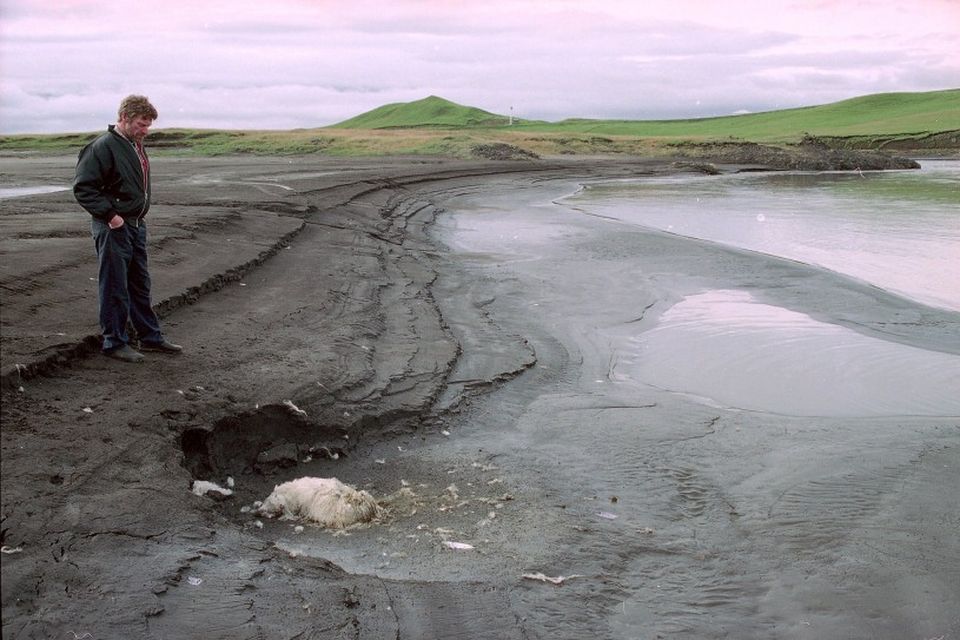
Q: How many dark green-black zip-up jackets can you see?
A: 1